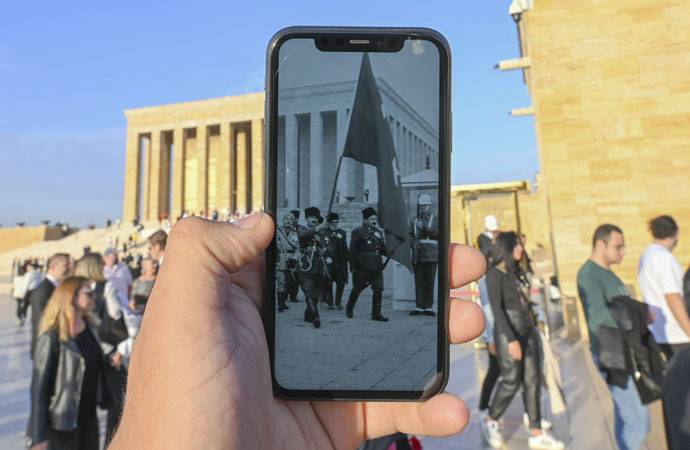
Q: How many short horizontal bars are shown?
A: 2